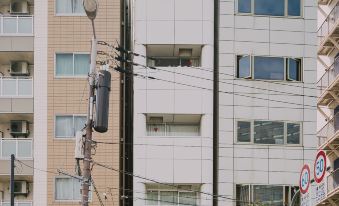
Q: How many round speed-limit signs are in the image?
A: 2